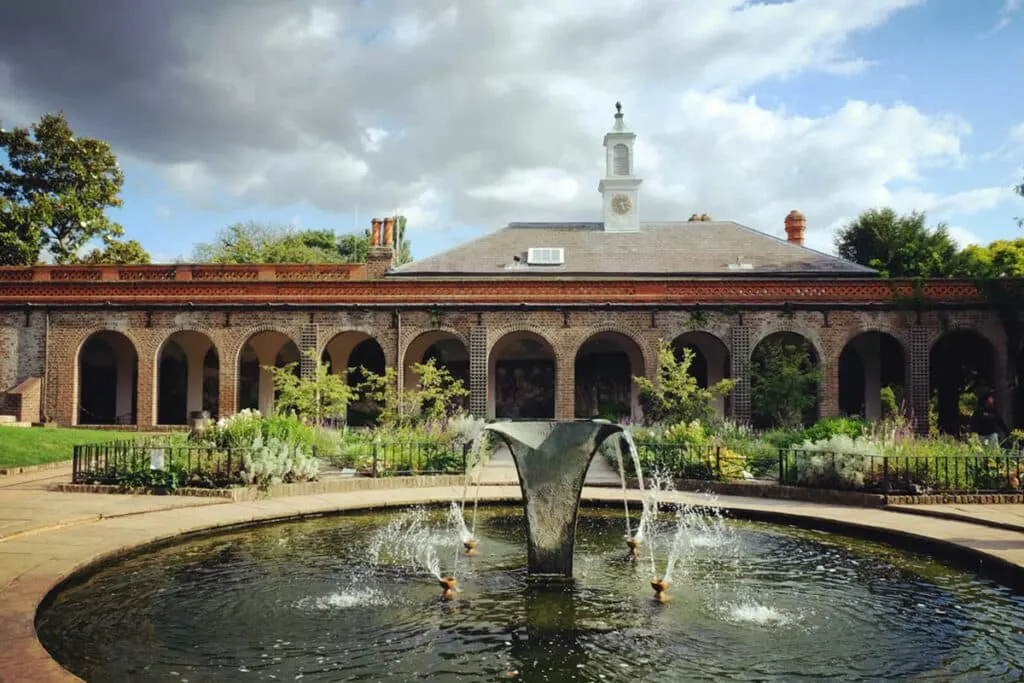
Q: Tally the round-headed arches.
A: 11